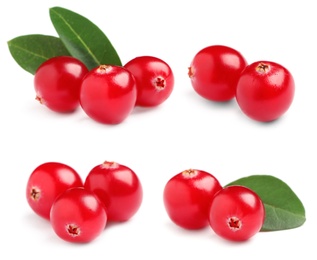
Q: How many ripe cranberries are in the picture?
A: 10